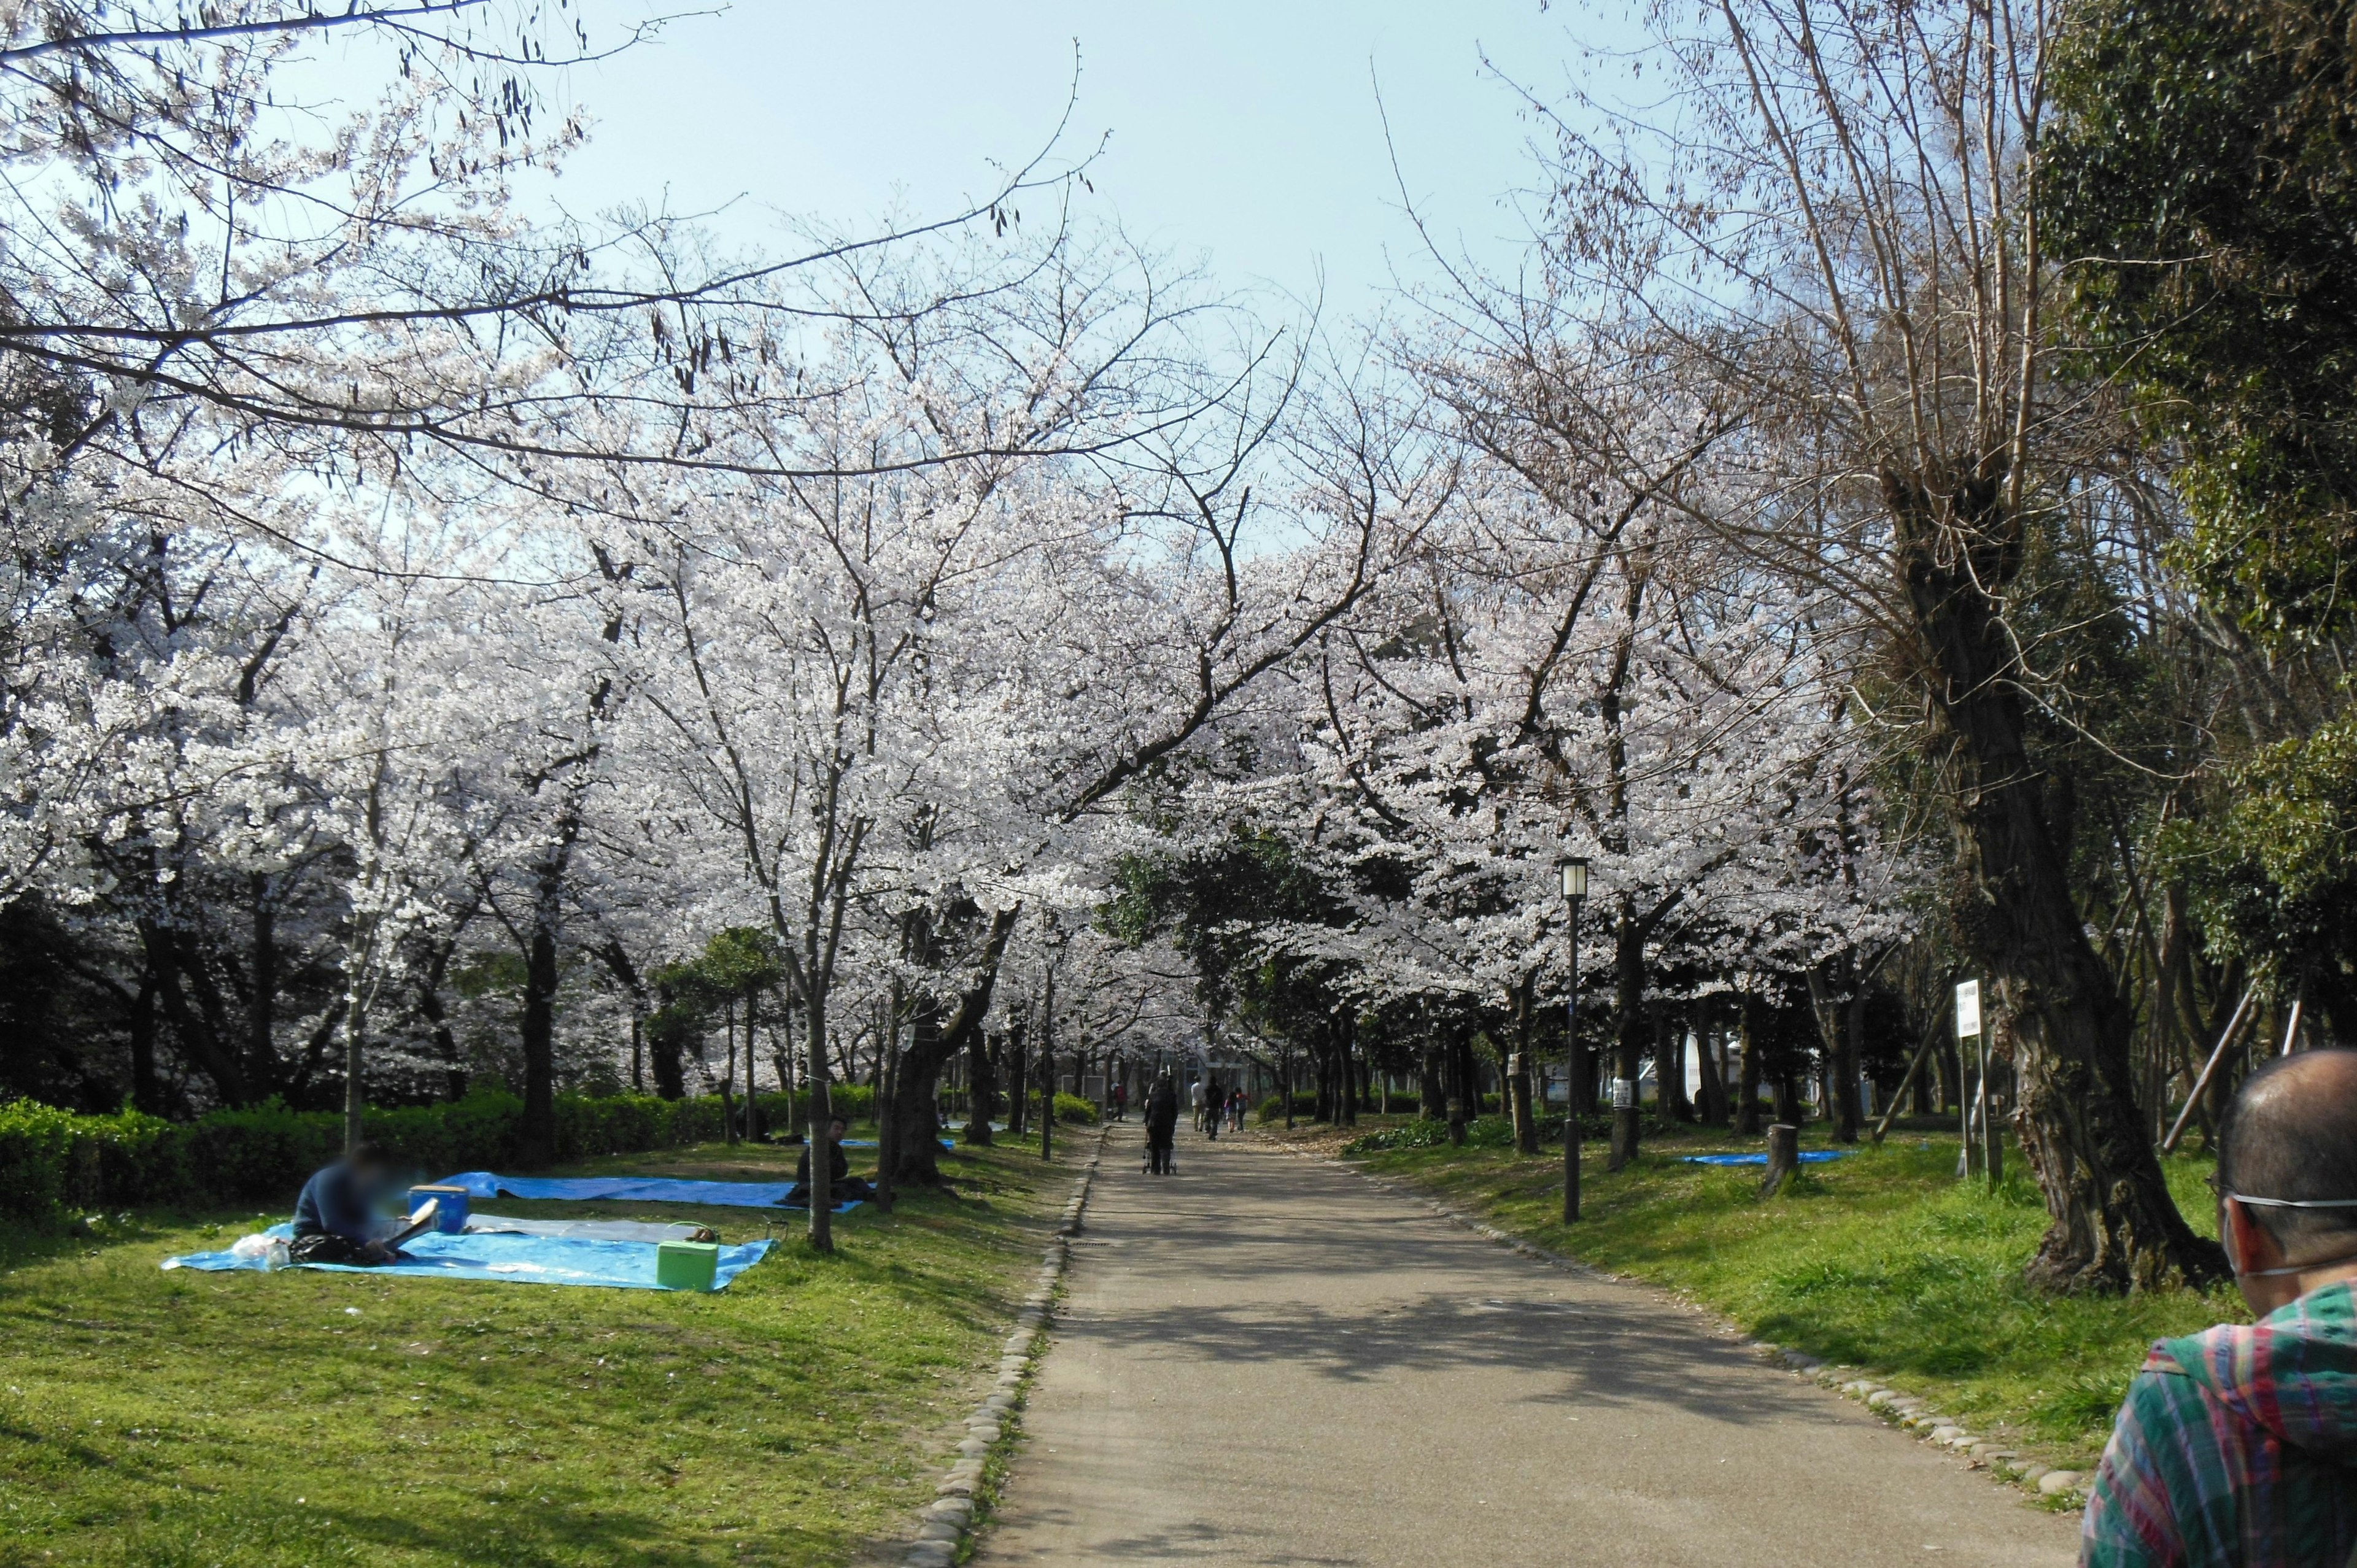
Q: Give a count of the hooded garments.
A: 1